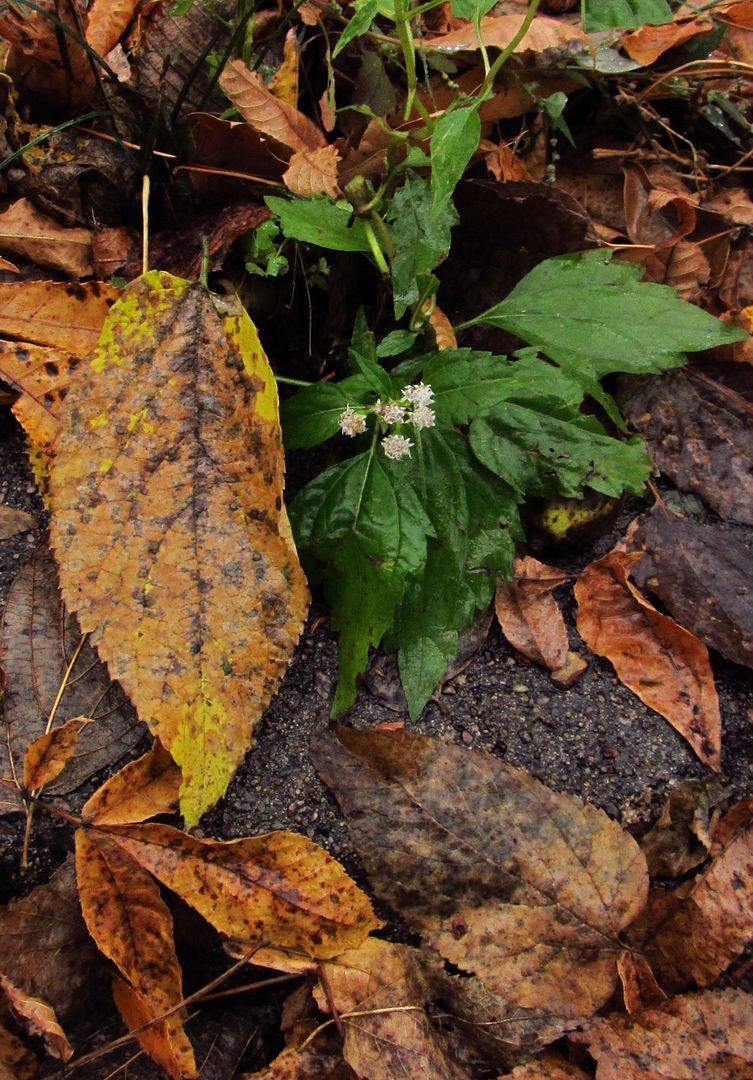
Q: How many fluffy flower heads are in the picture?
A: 5